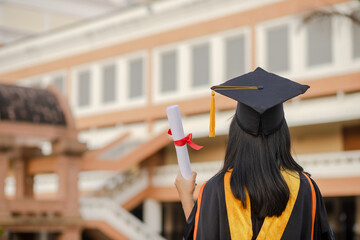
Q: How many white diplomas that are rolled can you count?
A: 1